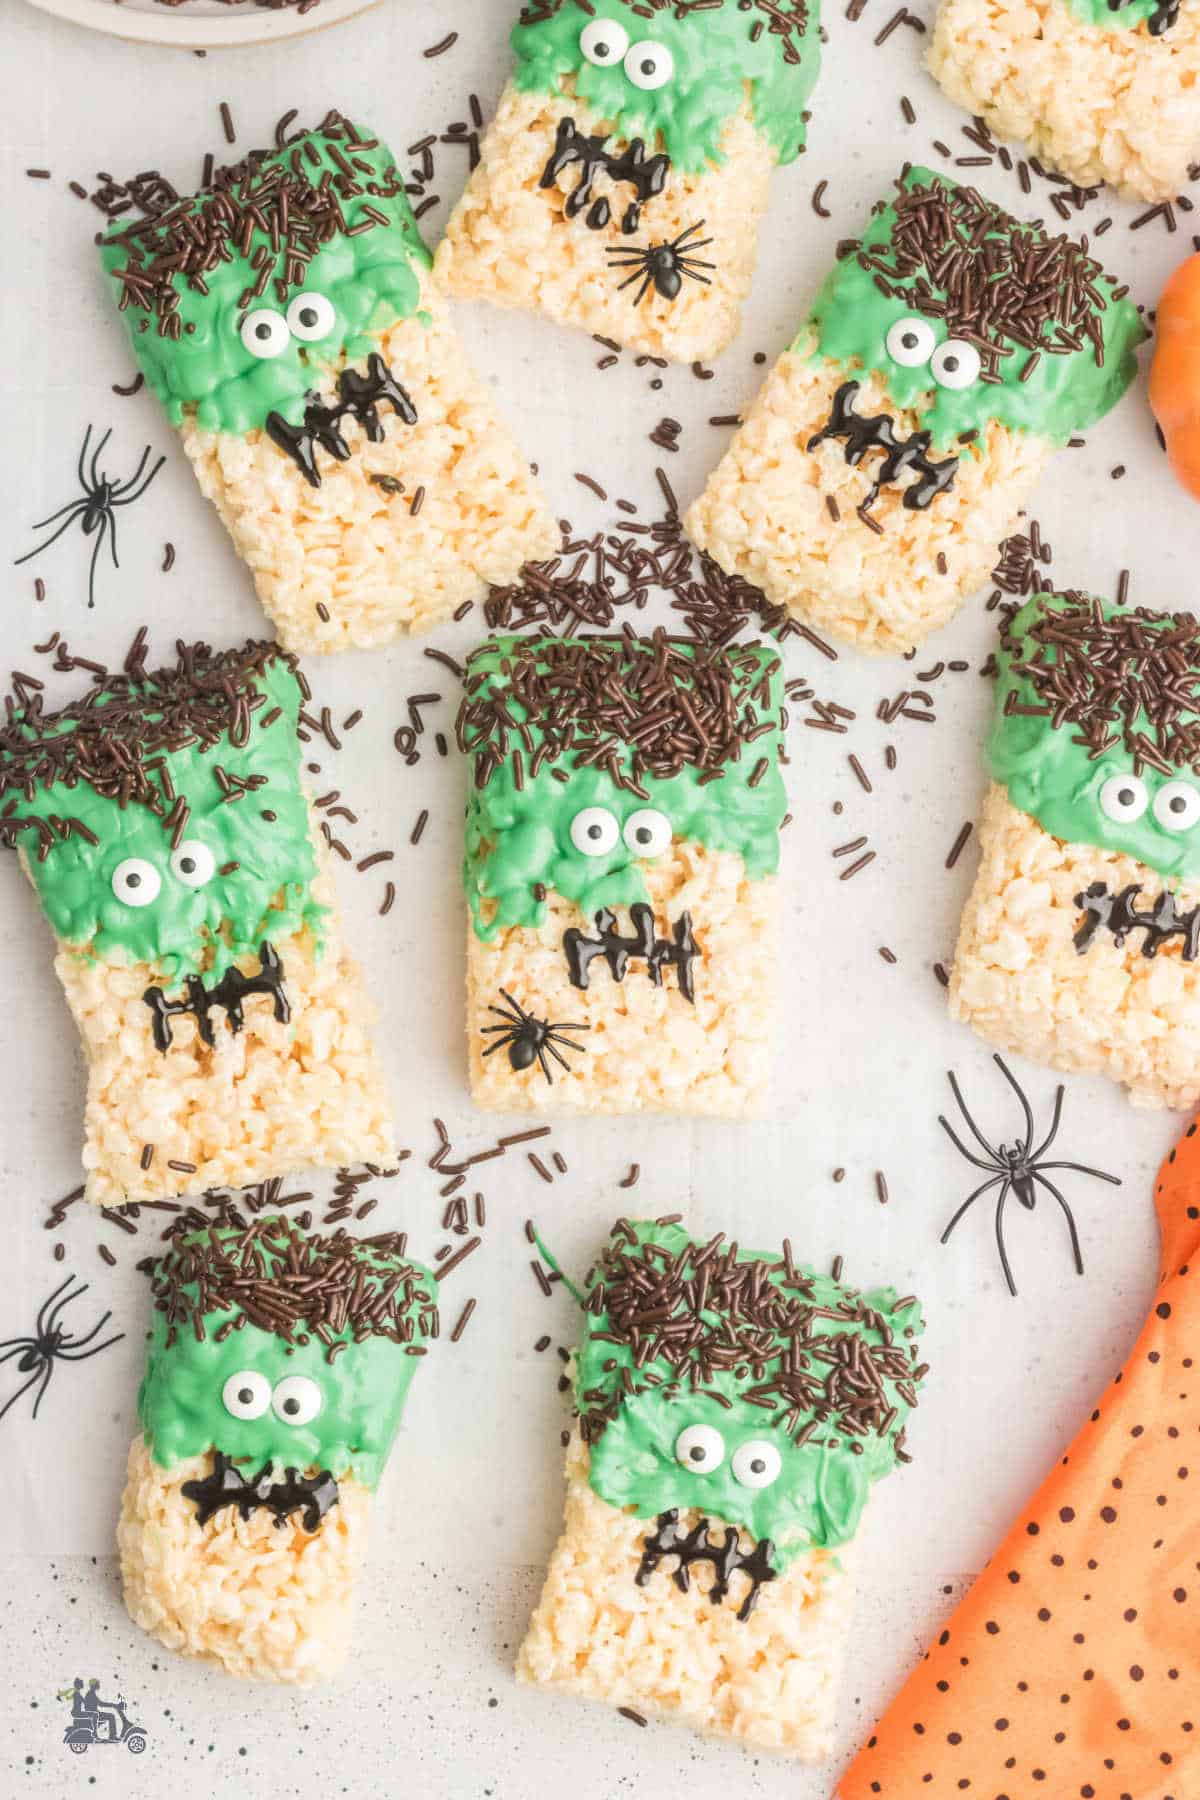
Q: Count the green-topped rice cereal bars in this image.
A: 9